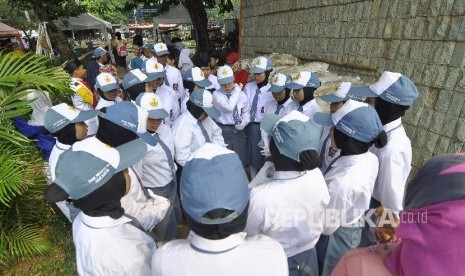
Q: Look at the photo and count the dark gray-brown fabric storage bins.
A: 0